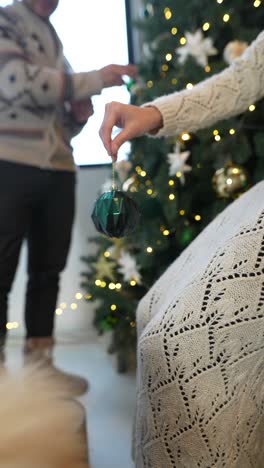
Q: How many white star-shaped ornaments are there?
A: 3